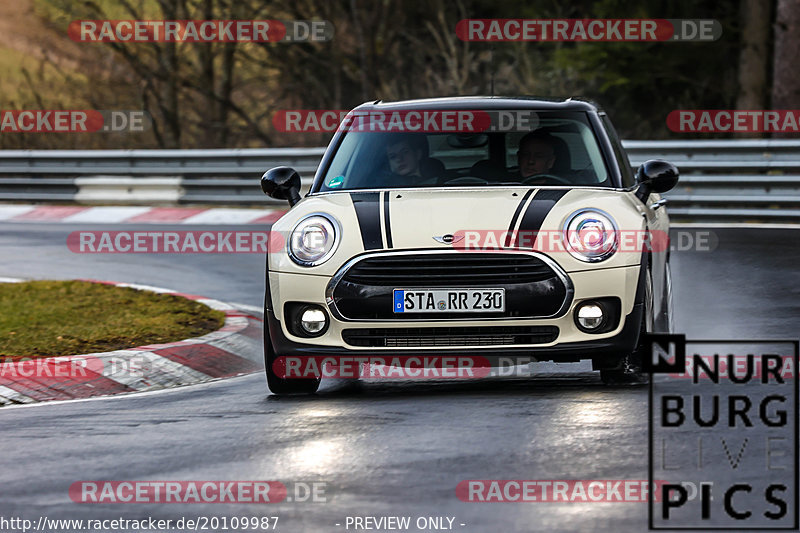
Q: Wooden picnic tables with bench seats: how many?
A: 0